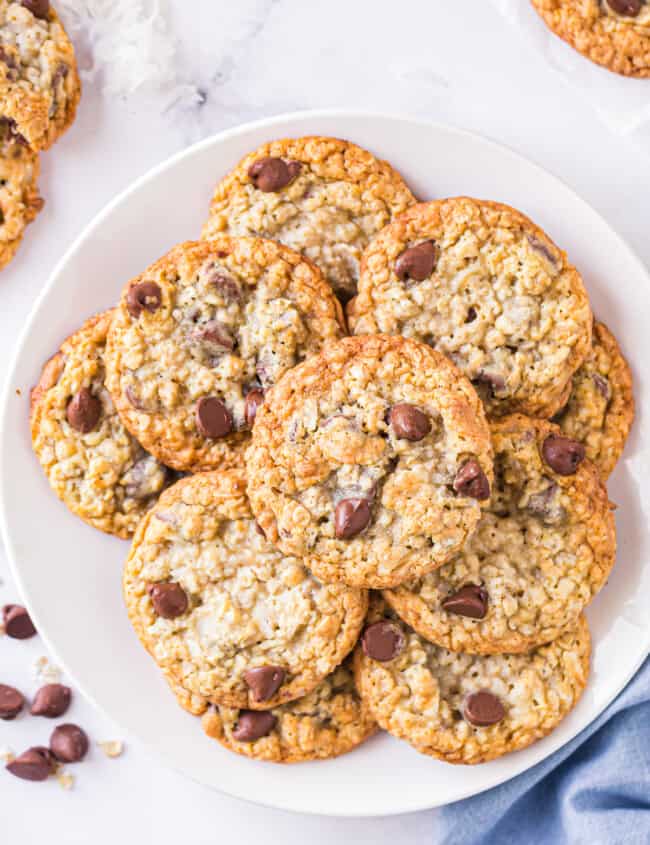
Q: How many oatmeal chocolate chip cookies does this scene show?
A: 13